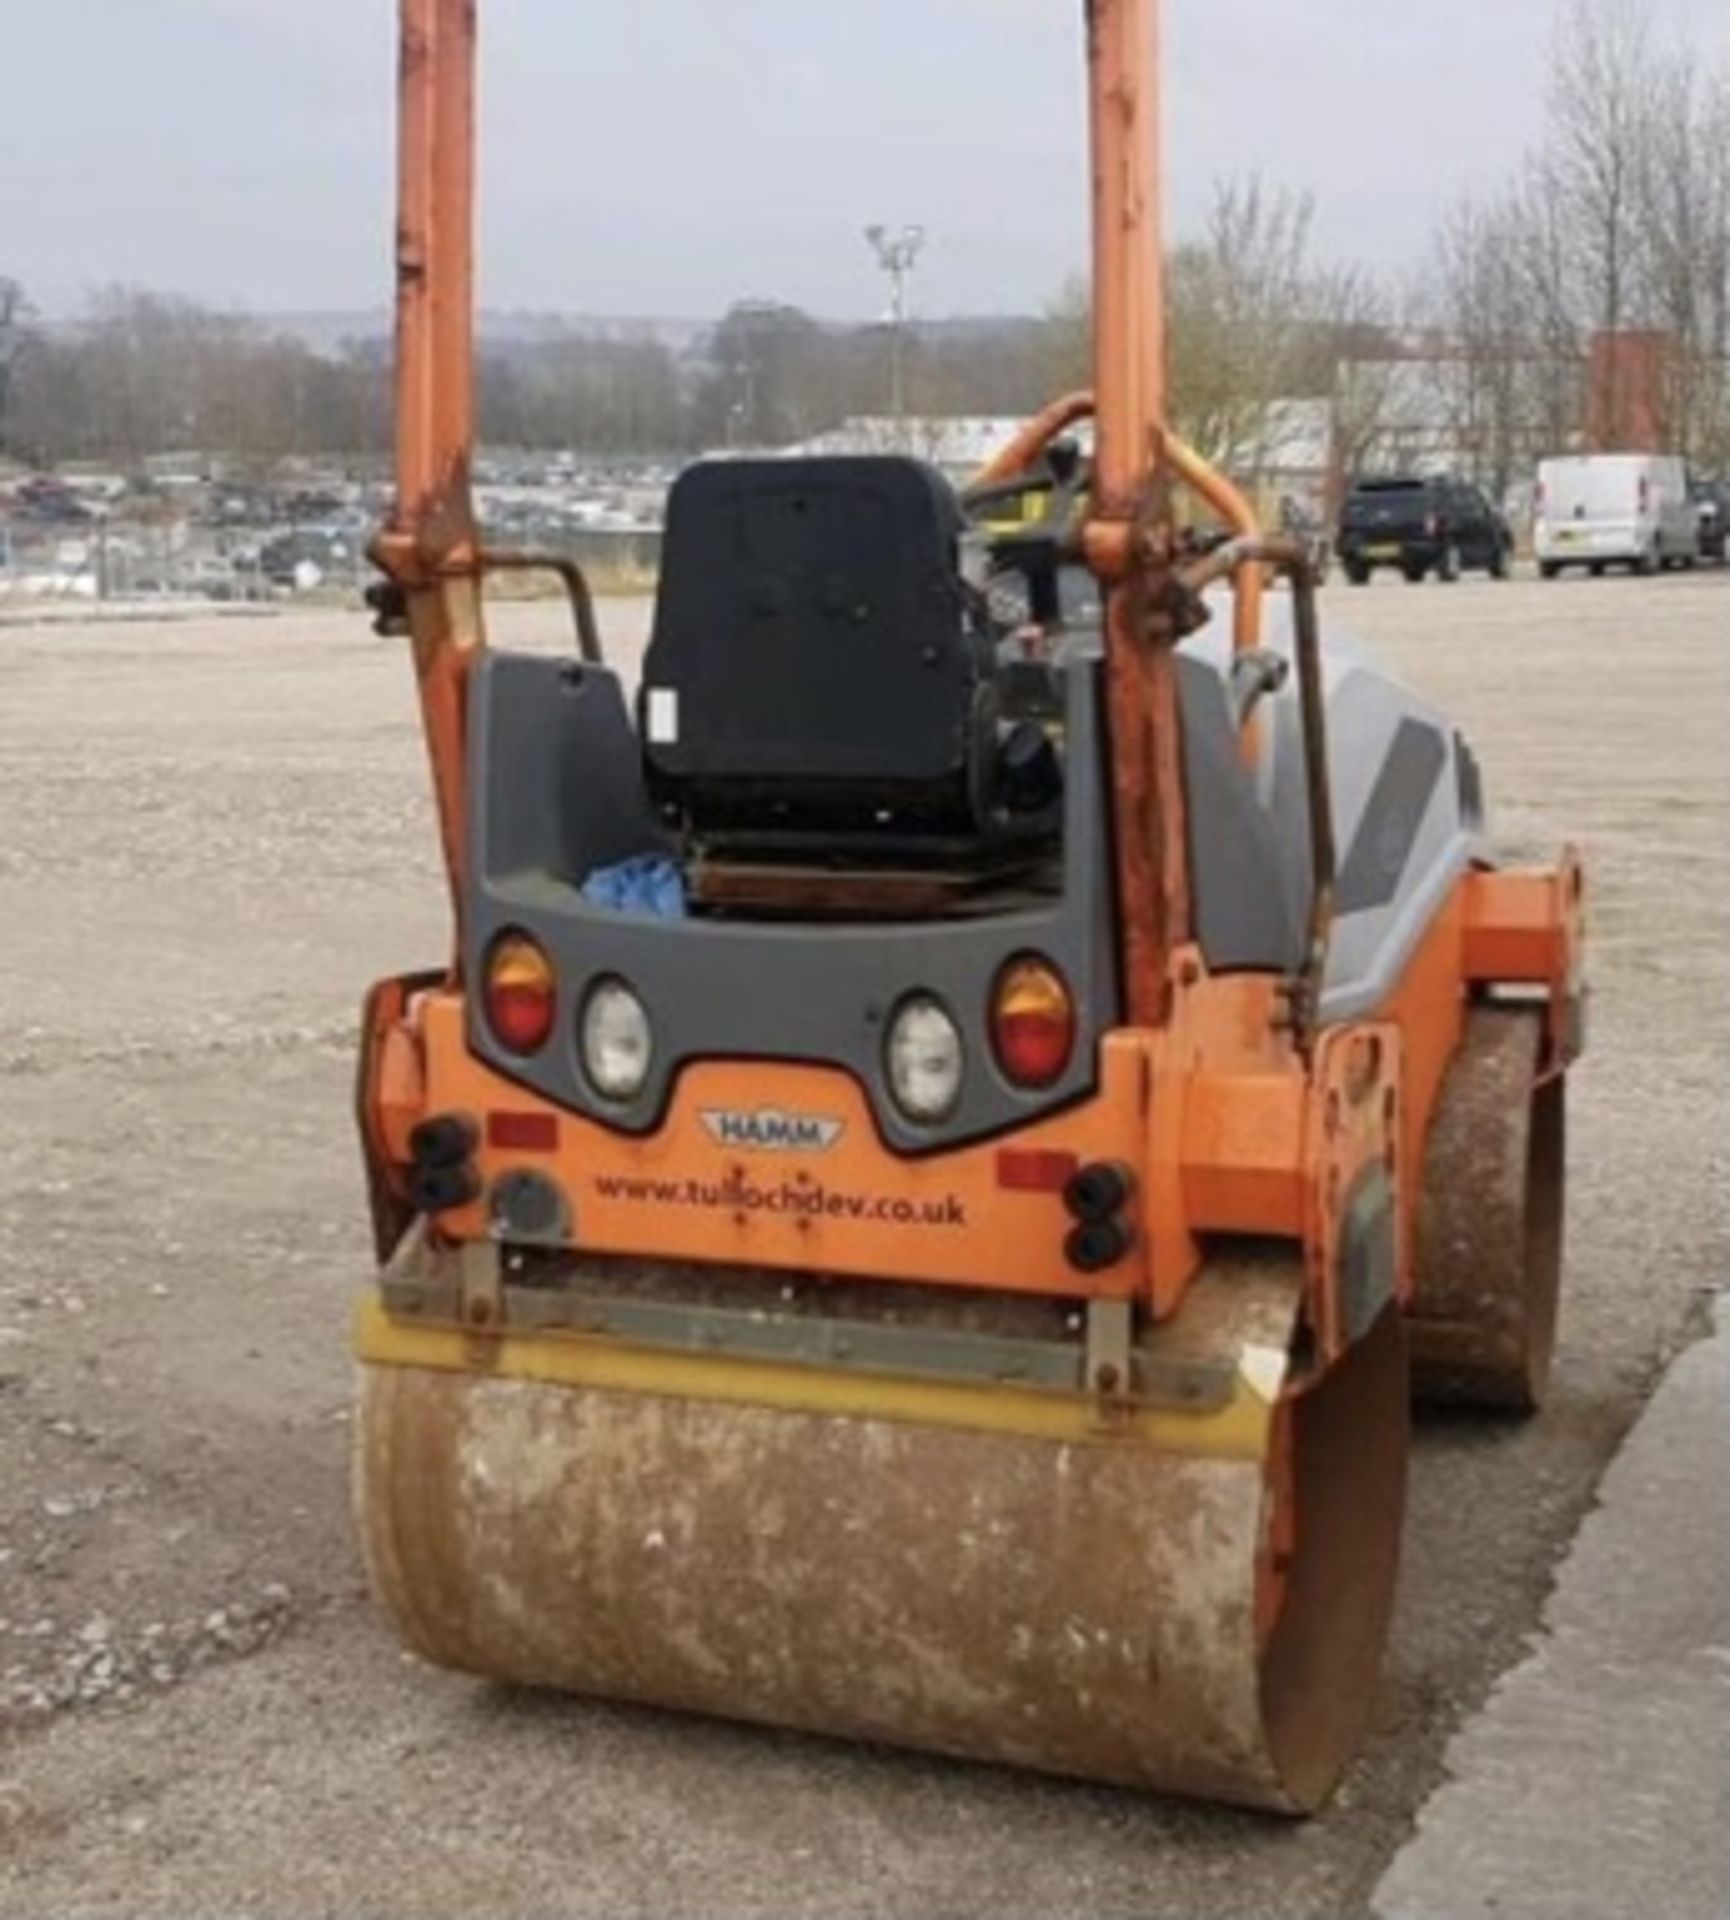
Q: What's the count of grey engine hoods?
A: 1